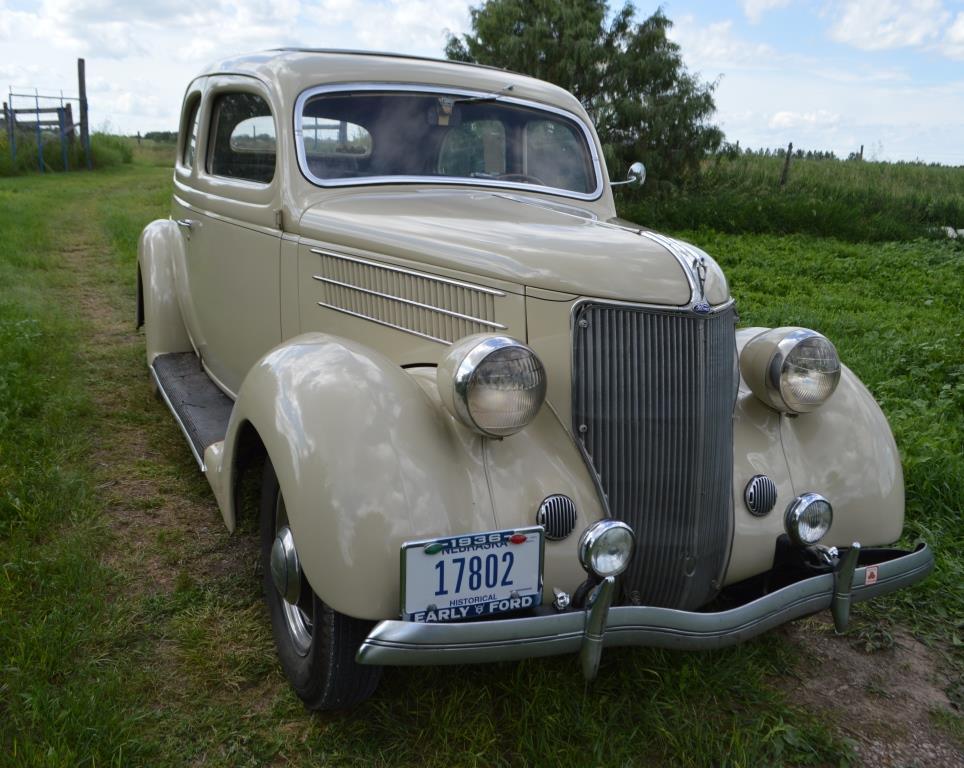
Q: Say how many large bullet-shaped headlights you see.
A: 2